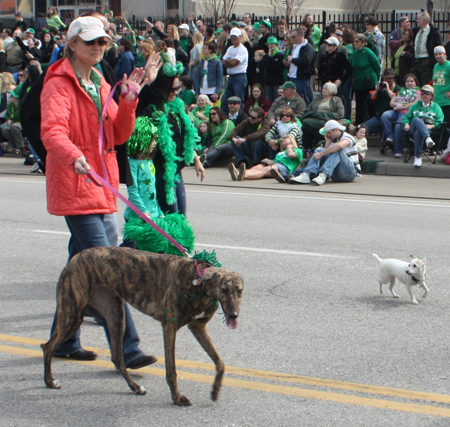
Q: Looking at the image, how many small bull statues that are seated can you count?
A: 0